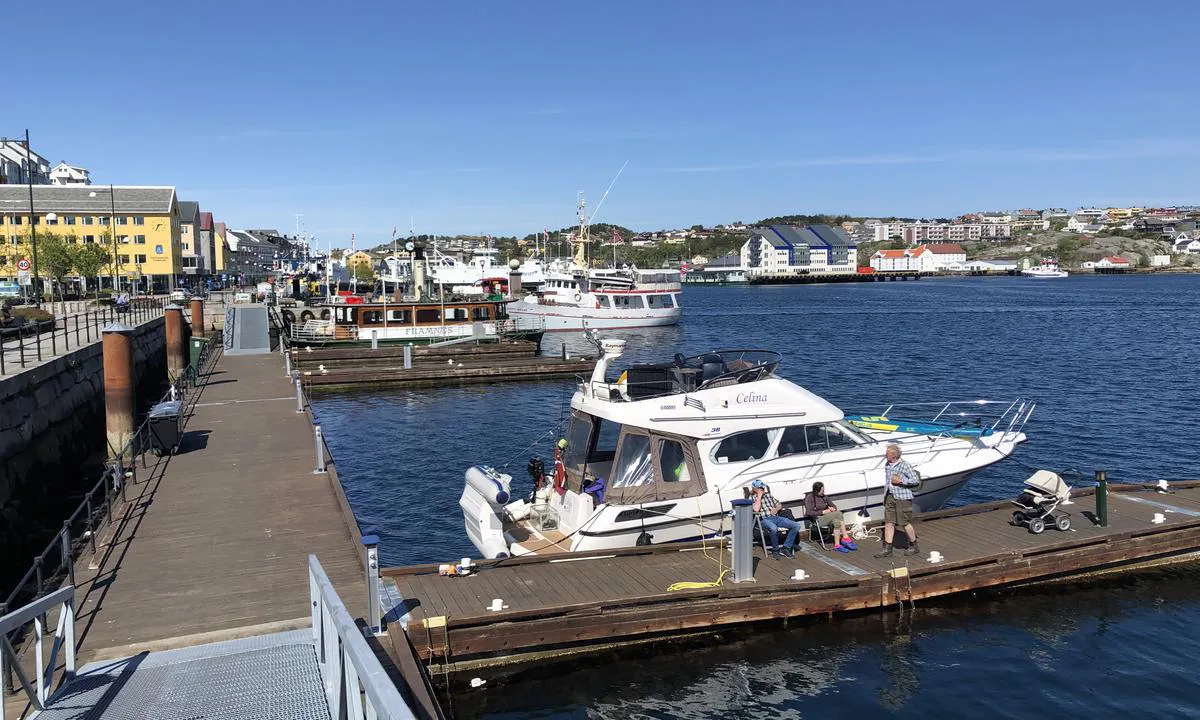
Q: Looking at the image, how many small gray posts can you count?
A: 8